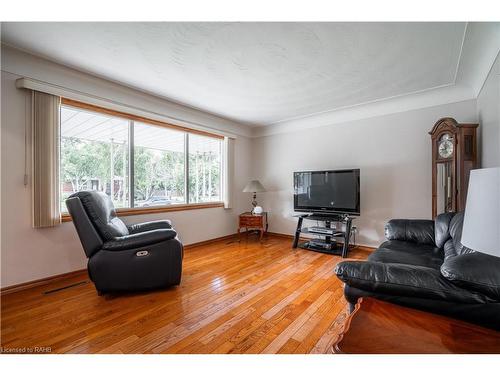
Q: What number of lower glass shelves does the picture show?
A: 2